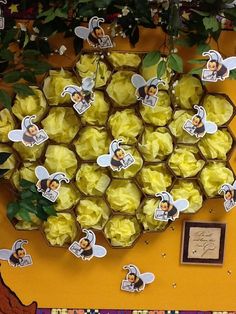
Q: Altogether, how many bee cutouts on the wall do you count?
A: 13